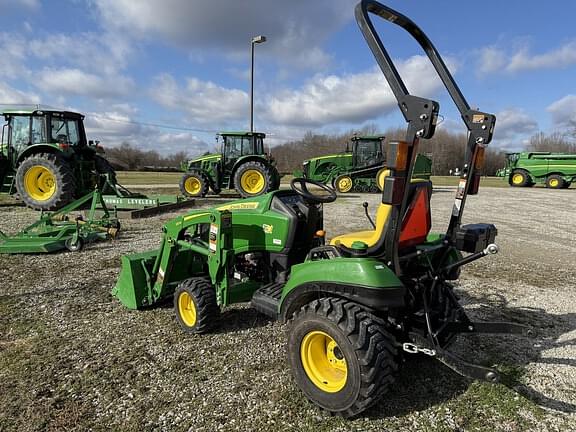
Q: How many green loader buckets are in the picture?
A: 1